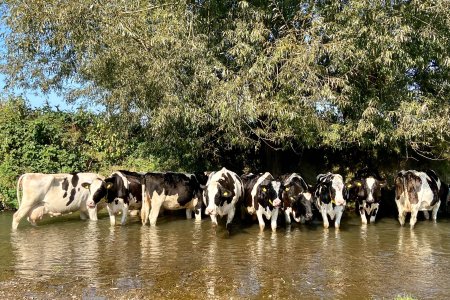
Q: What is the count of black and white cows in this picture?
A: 9